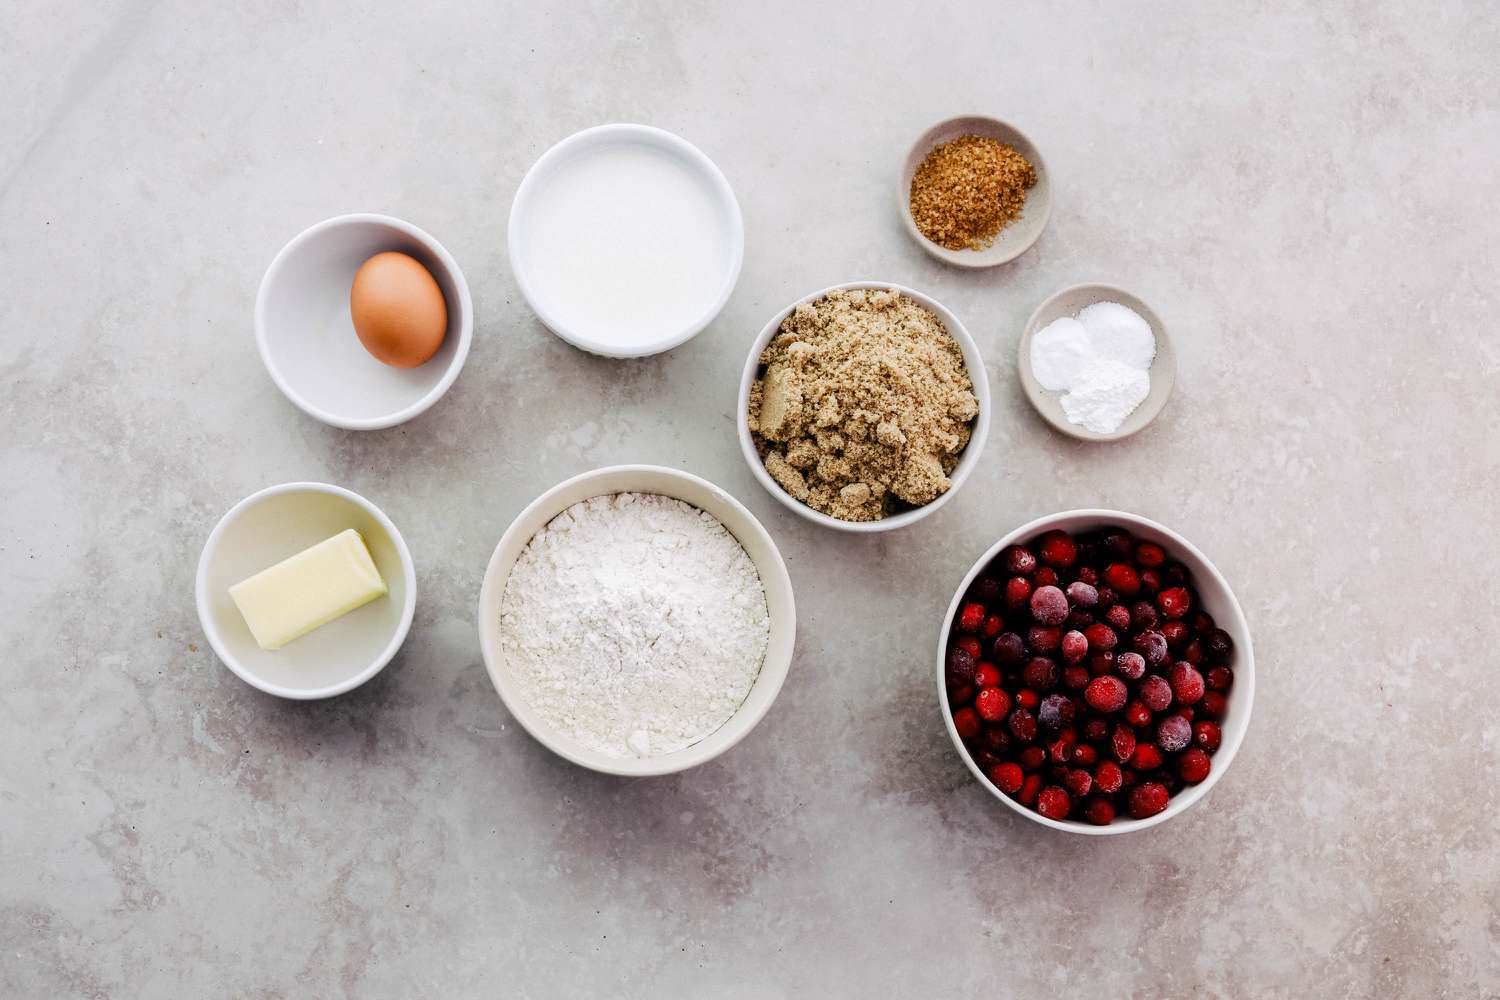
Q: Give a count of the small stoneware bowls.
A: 2